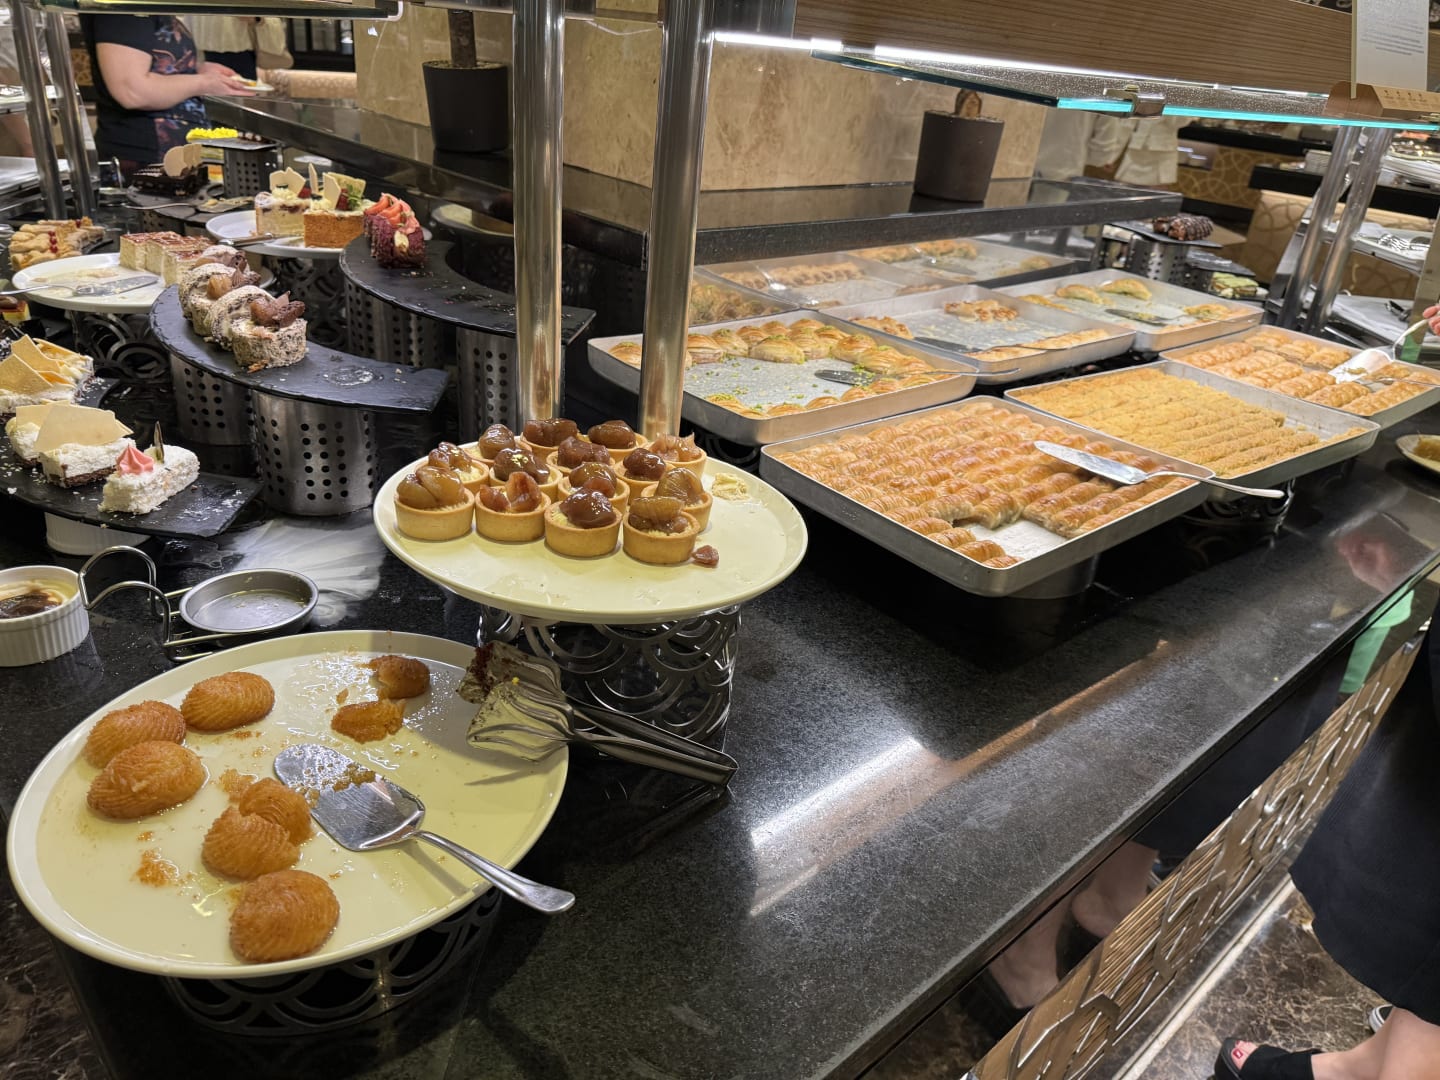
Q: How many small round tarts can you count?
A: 14